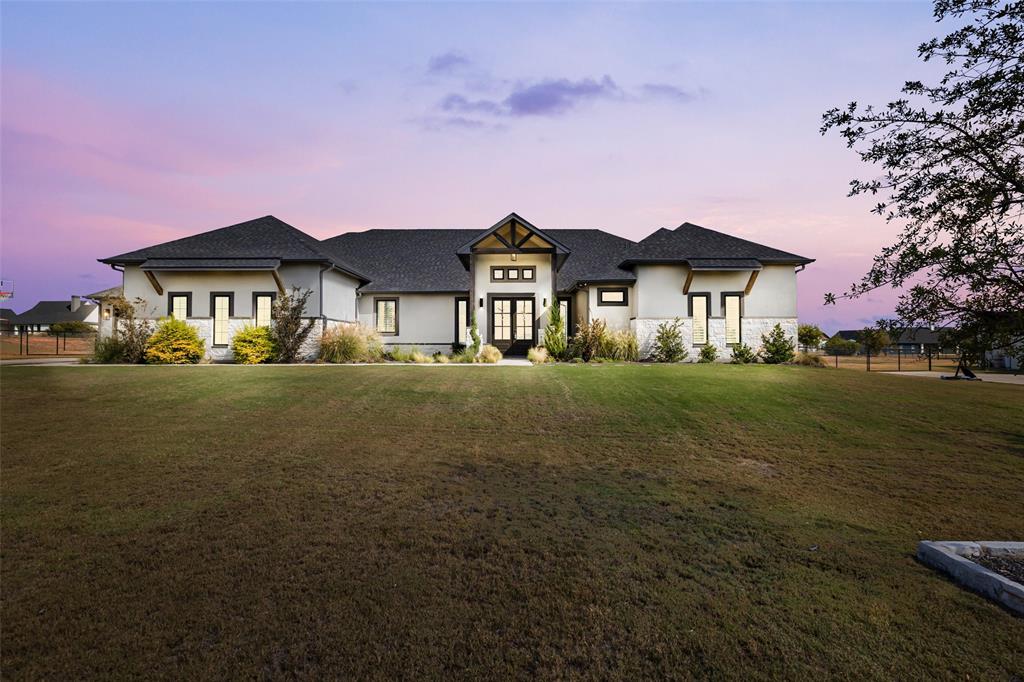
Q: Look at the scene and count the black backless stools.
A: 0